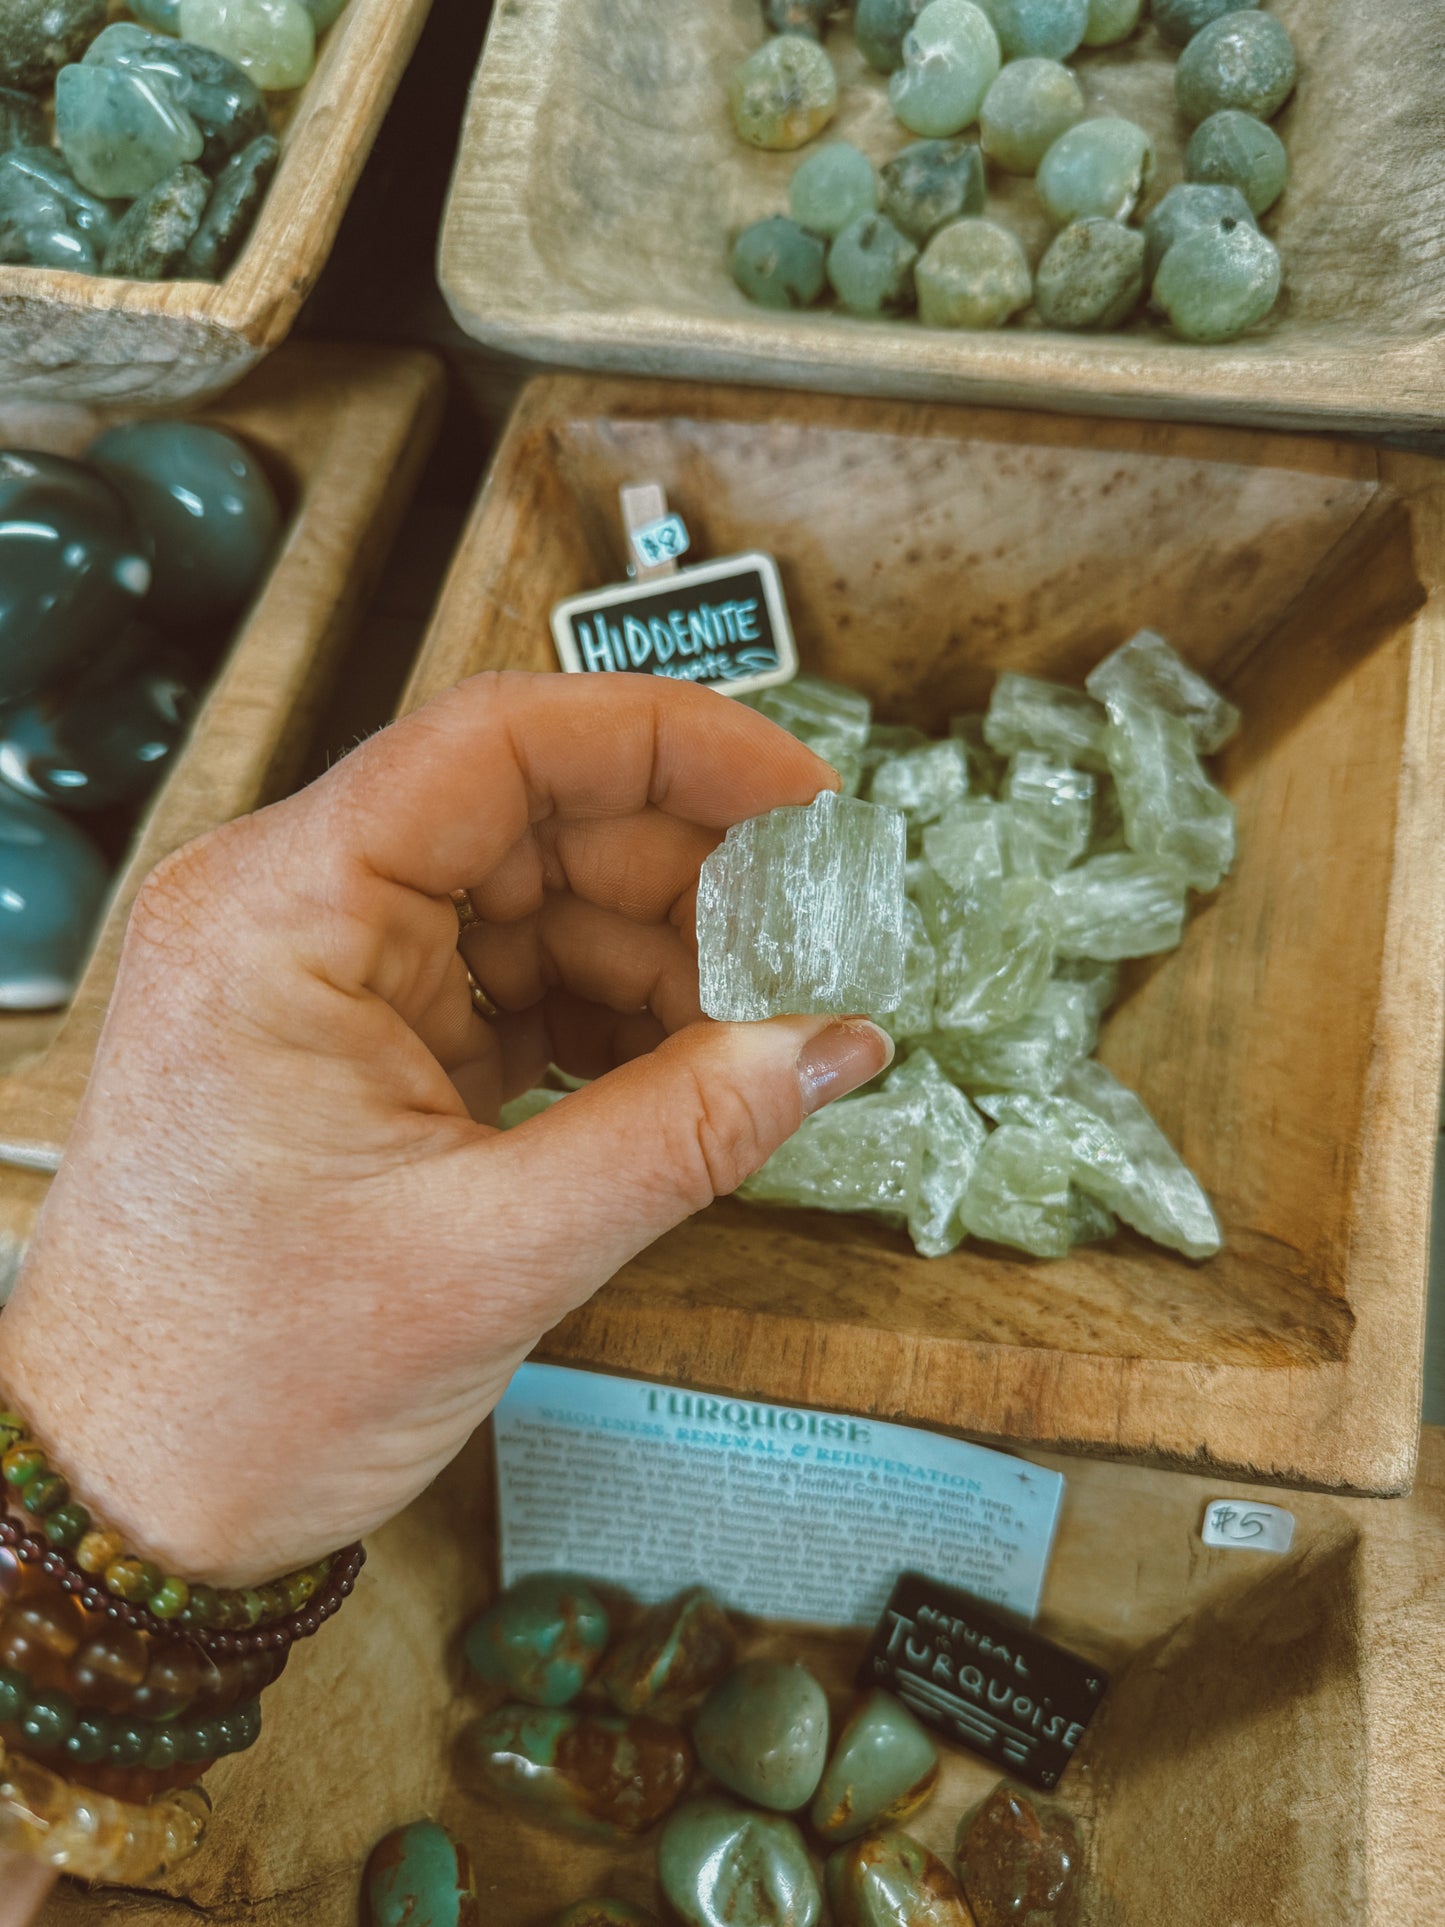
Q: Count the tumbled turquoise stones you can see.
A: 10